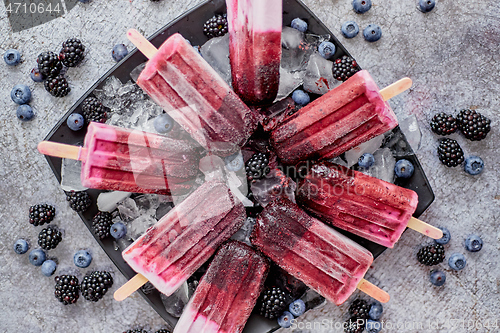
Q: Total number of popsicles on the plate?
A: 8